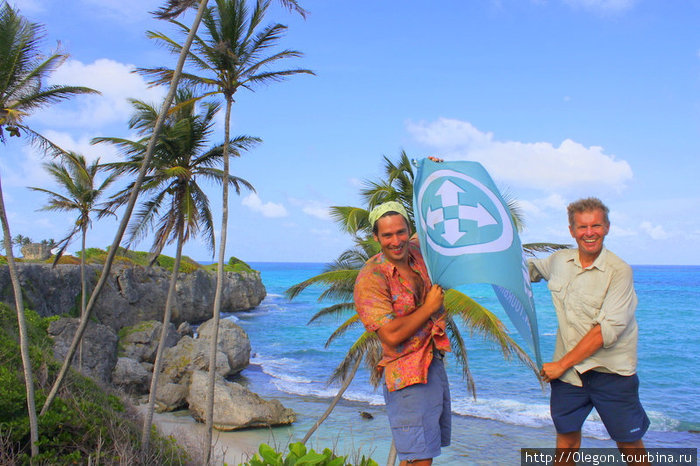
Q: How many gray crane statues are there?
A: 0